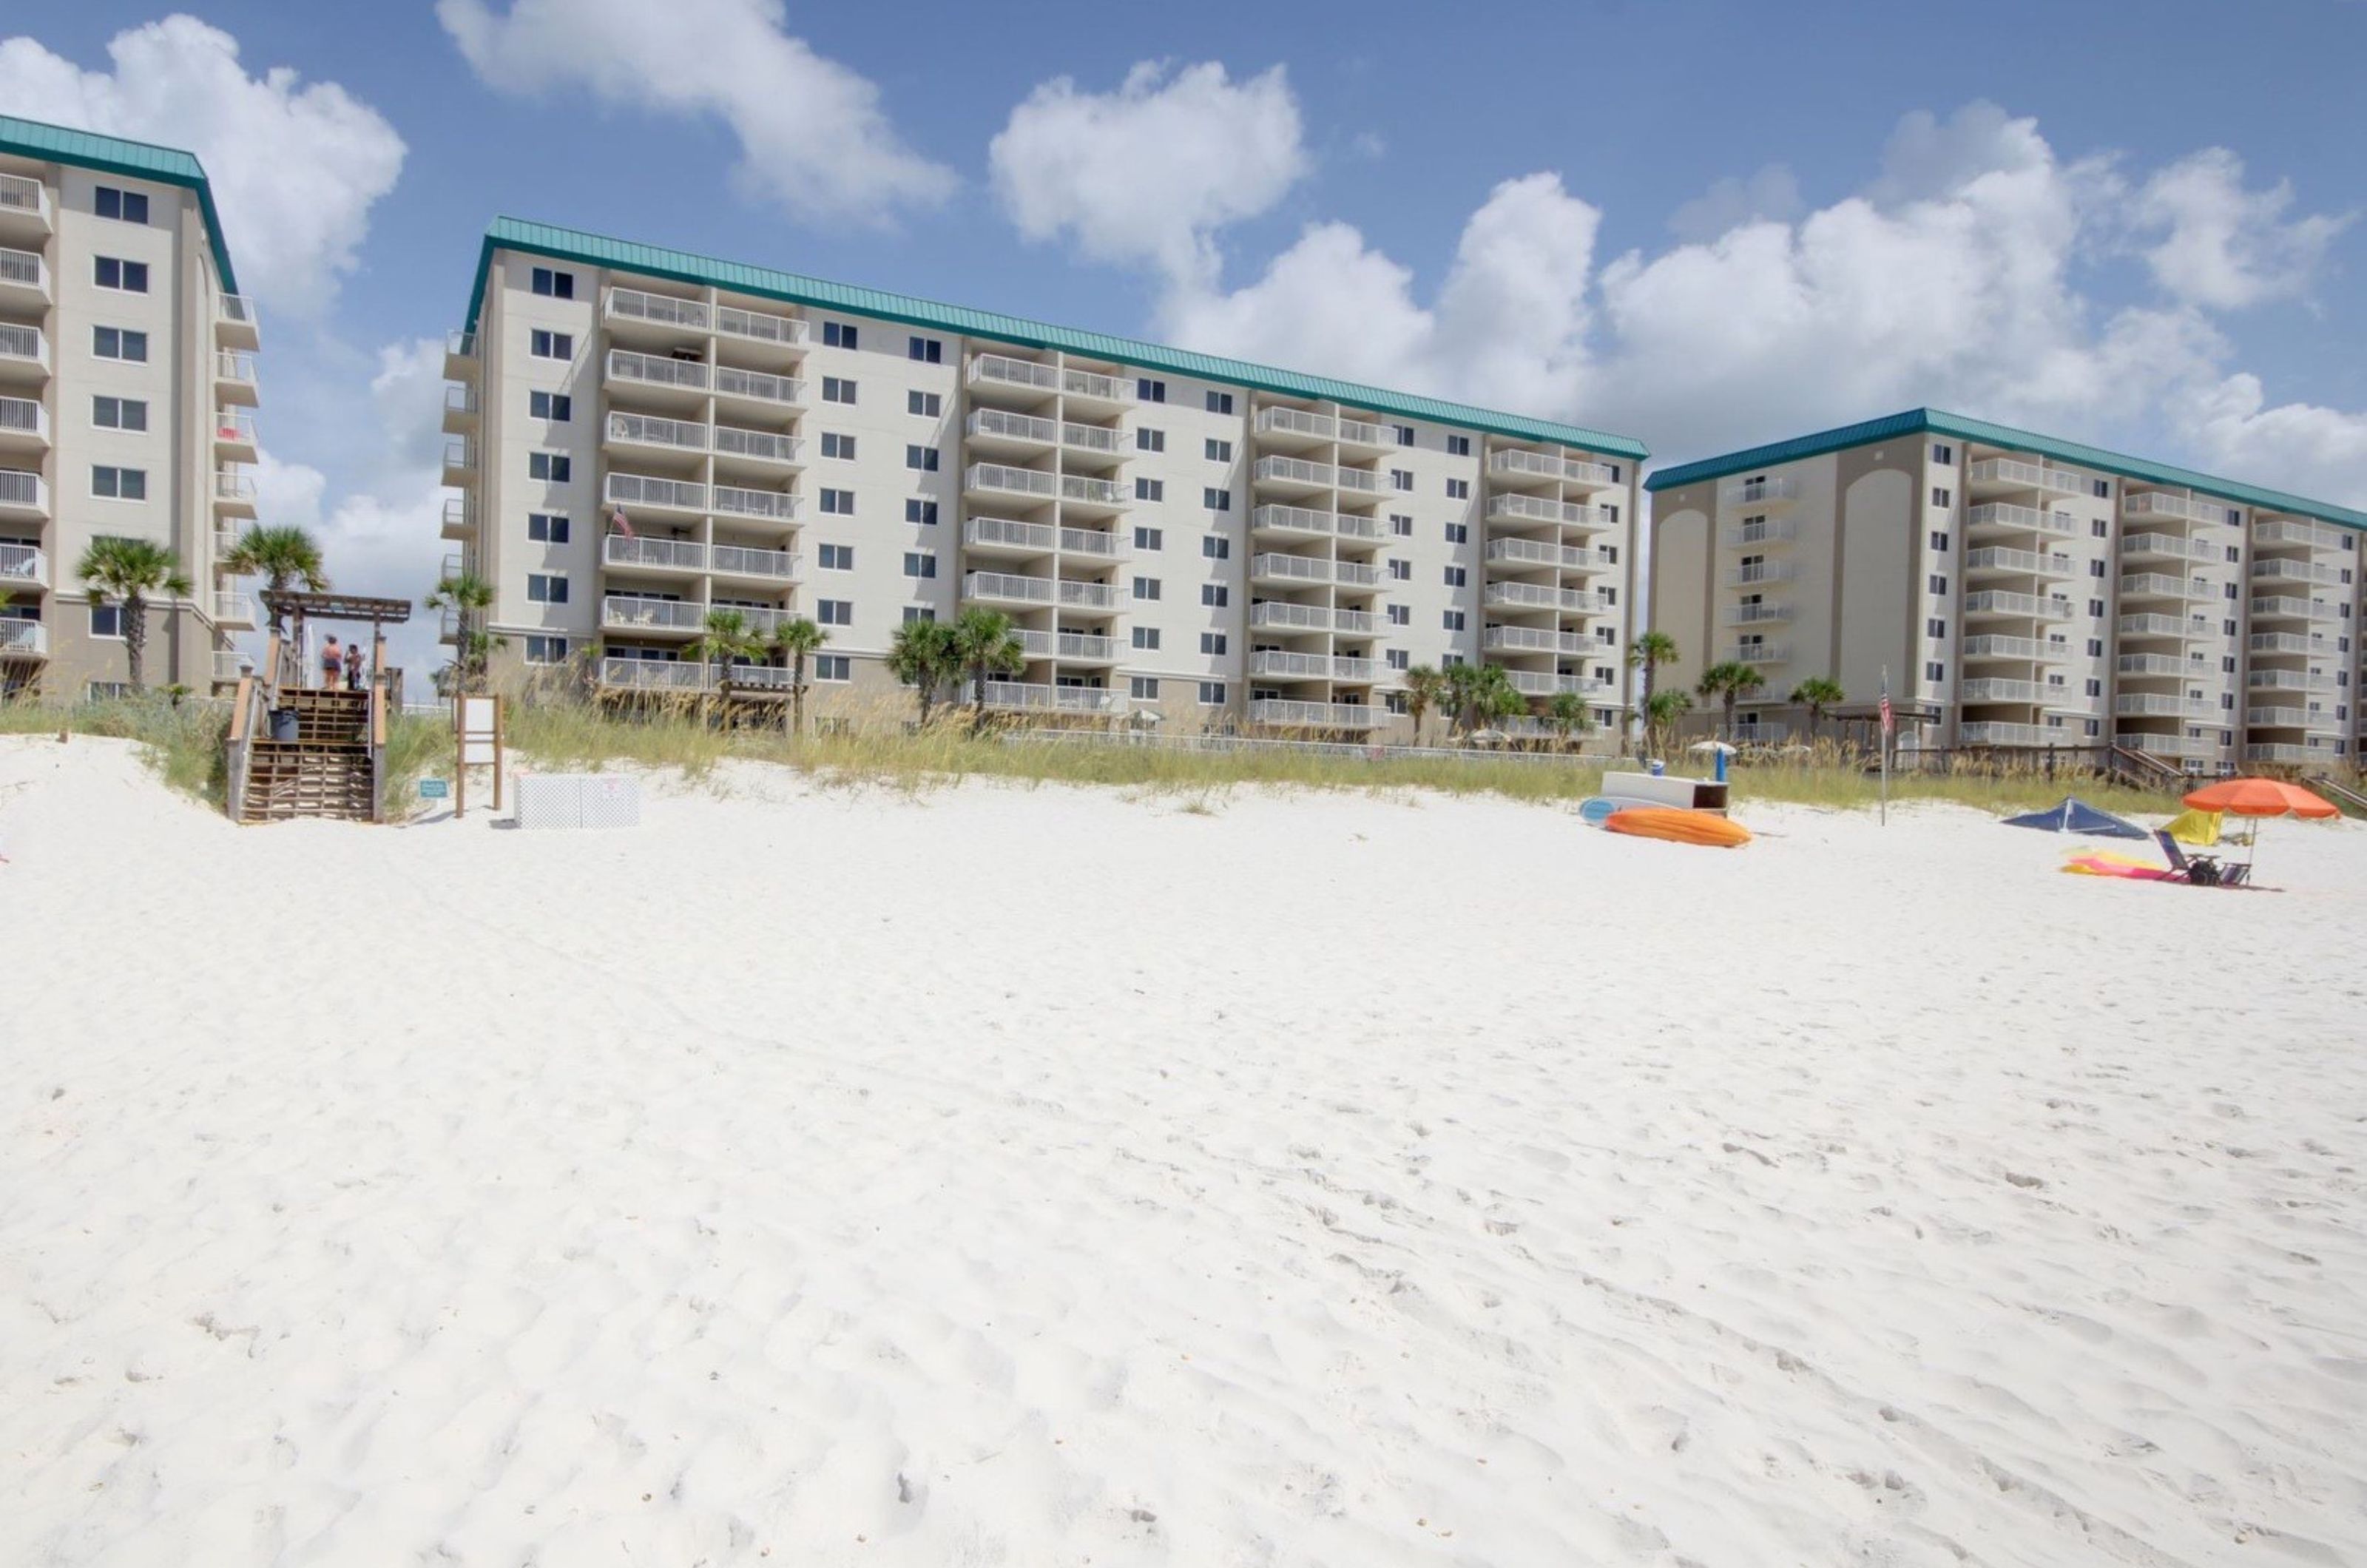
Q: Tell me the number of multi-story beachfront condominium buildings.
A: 3